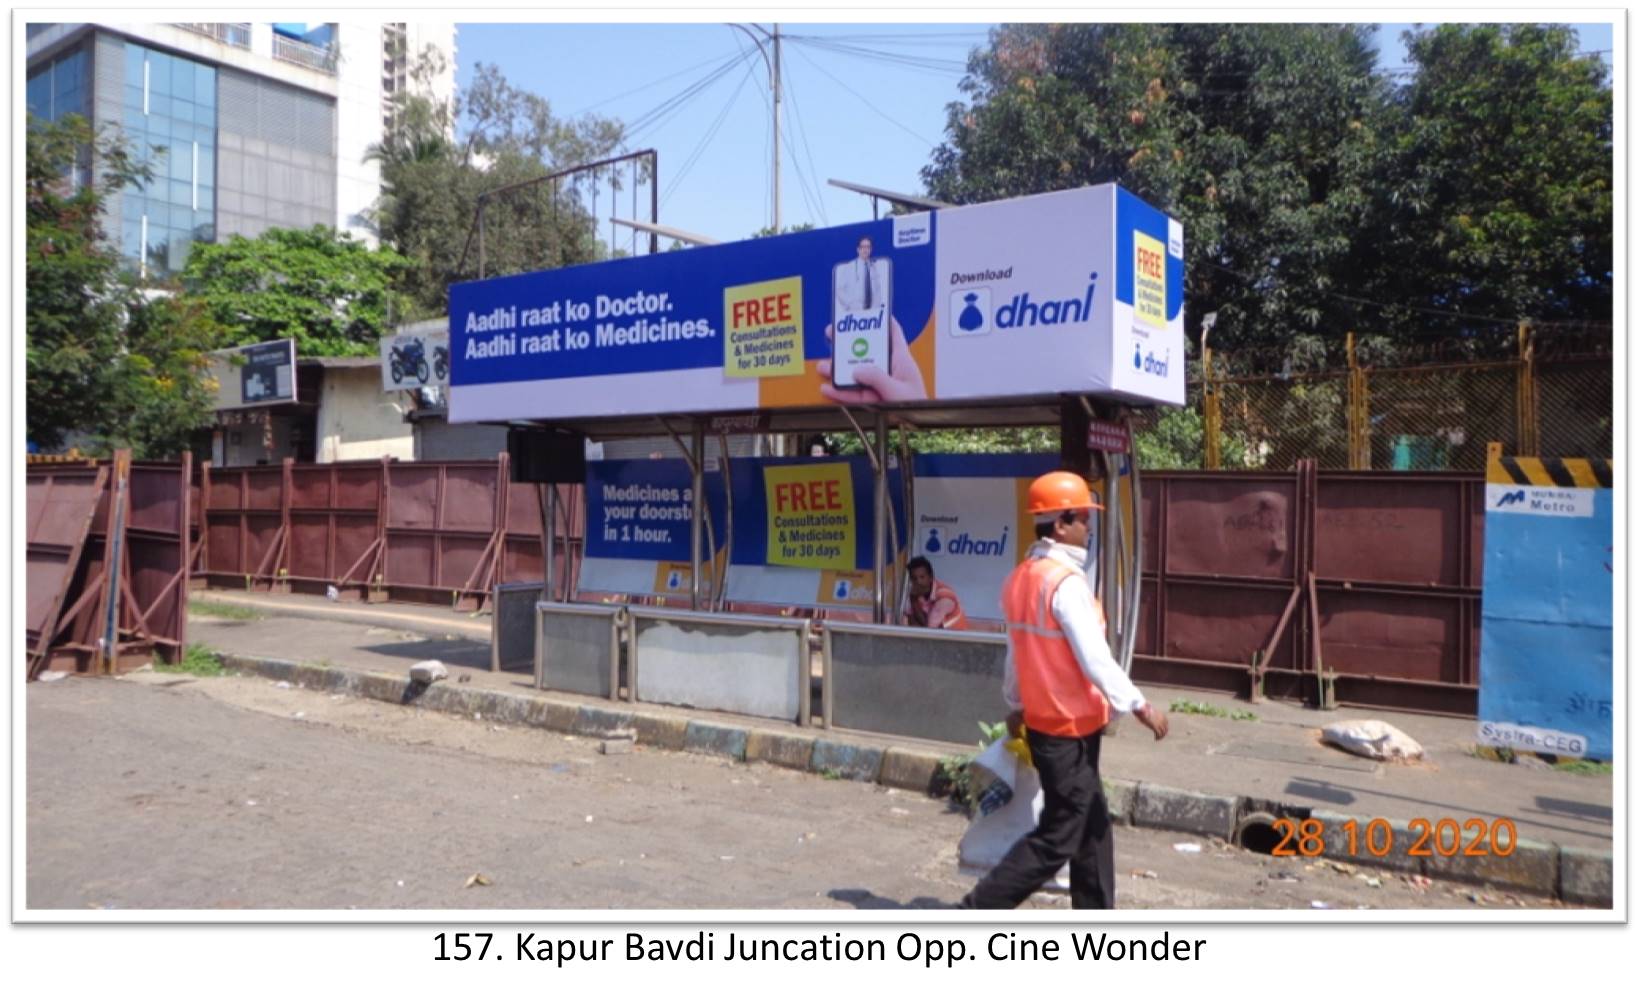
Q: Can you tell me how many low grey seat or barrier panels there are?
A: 4